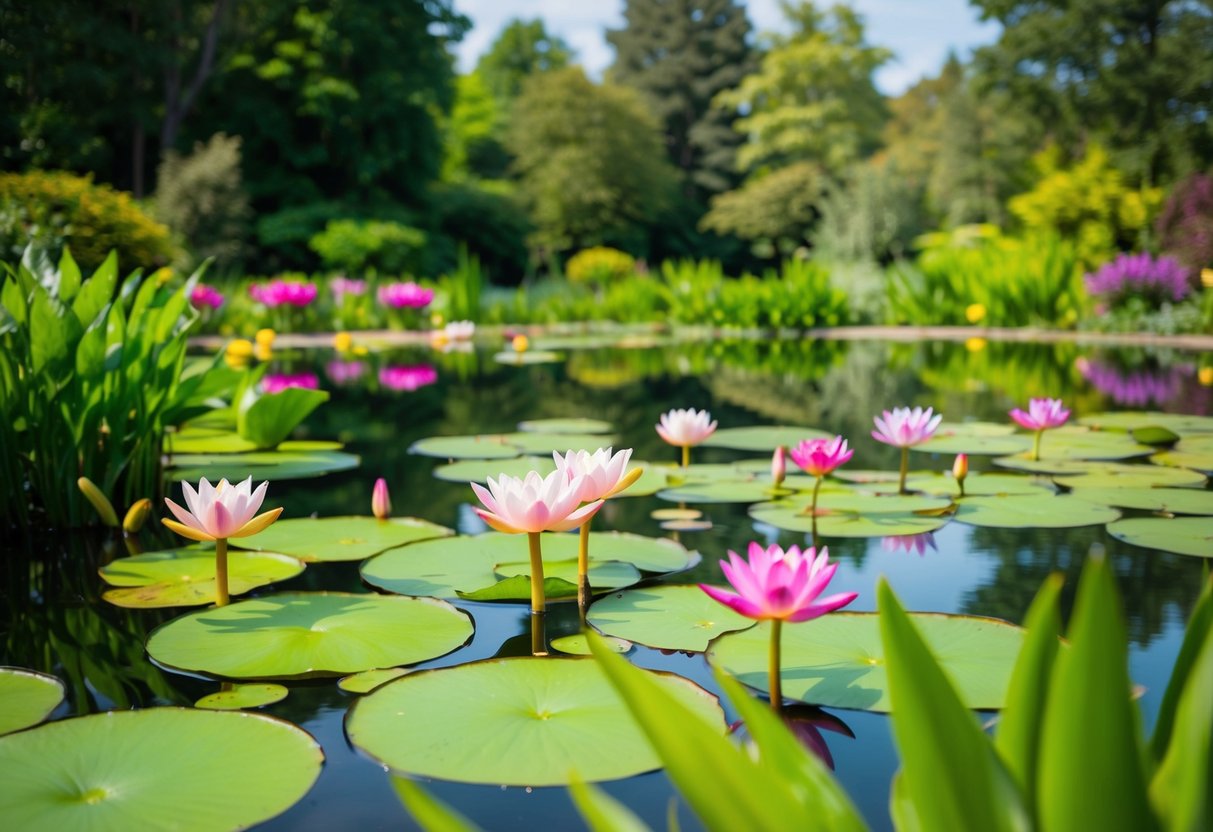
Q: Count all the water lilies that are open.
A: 8